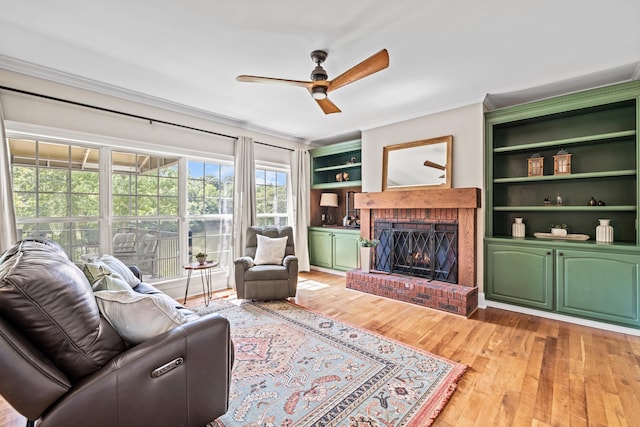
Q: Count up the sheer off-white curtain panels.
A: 3